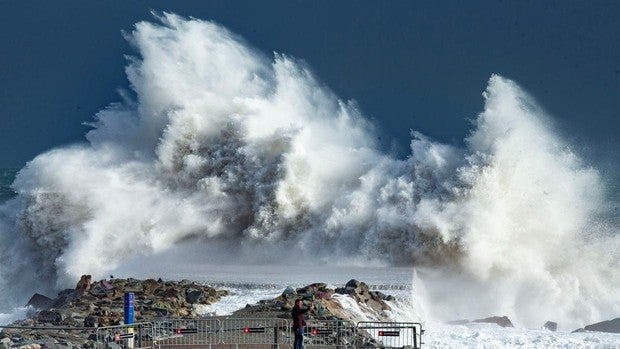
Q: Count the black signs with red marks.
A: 5